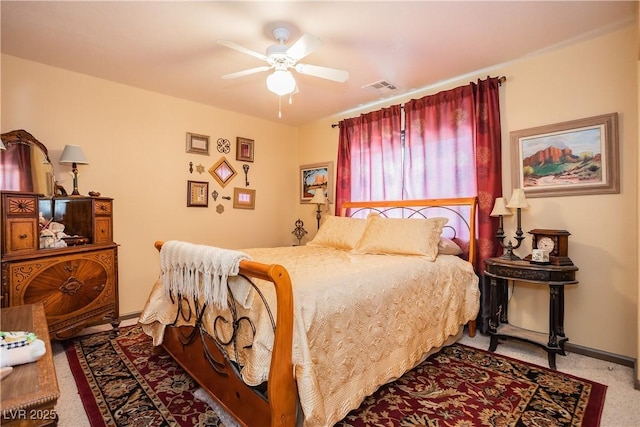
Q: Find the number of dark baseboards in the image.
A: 2